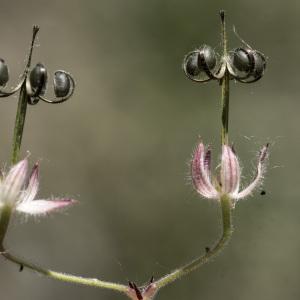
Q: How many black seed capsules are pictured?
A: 7